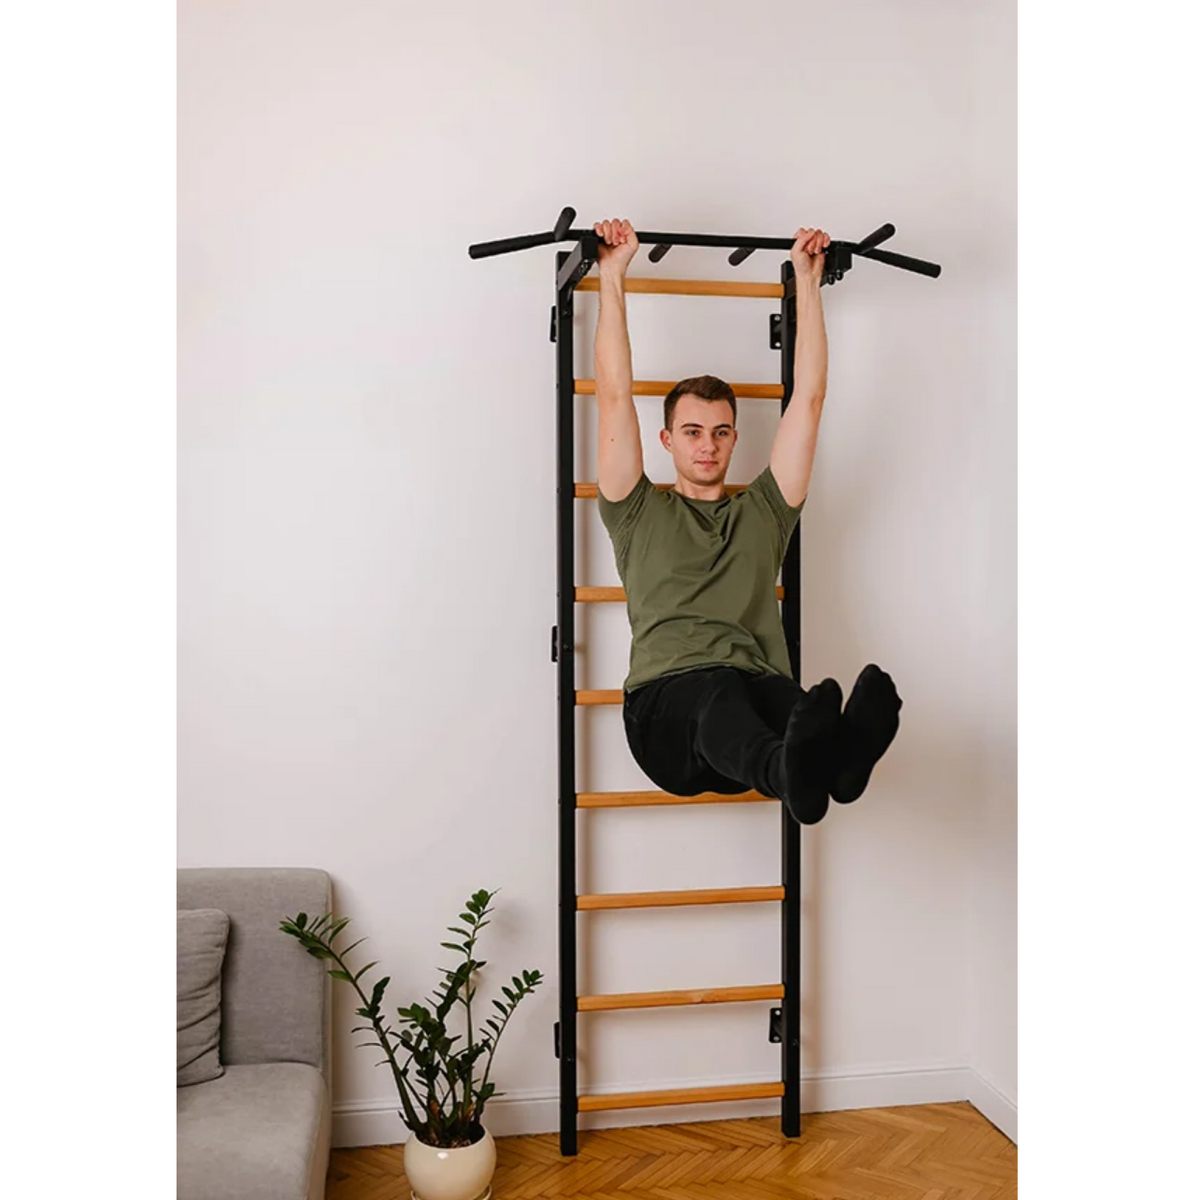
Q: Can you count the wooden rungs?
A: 9